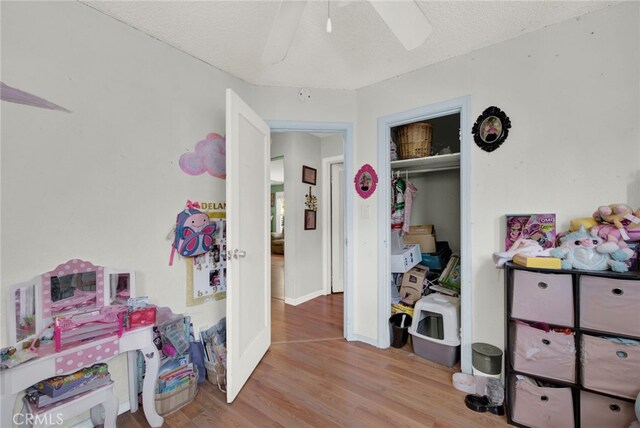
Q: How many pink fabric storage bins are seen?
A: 6